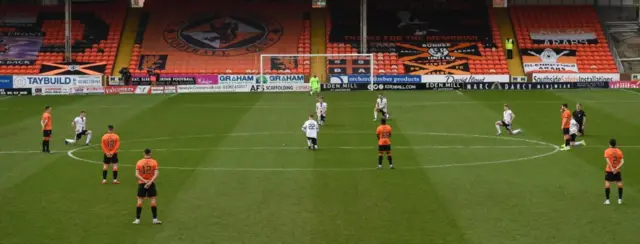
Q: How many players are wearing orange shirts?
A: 6